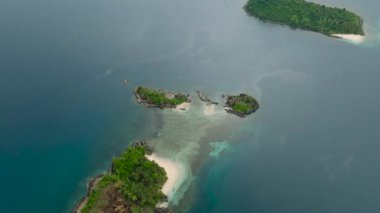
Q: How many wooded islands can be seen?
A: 4